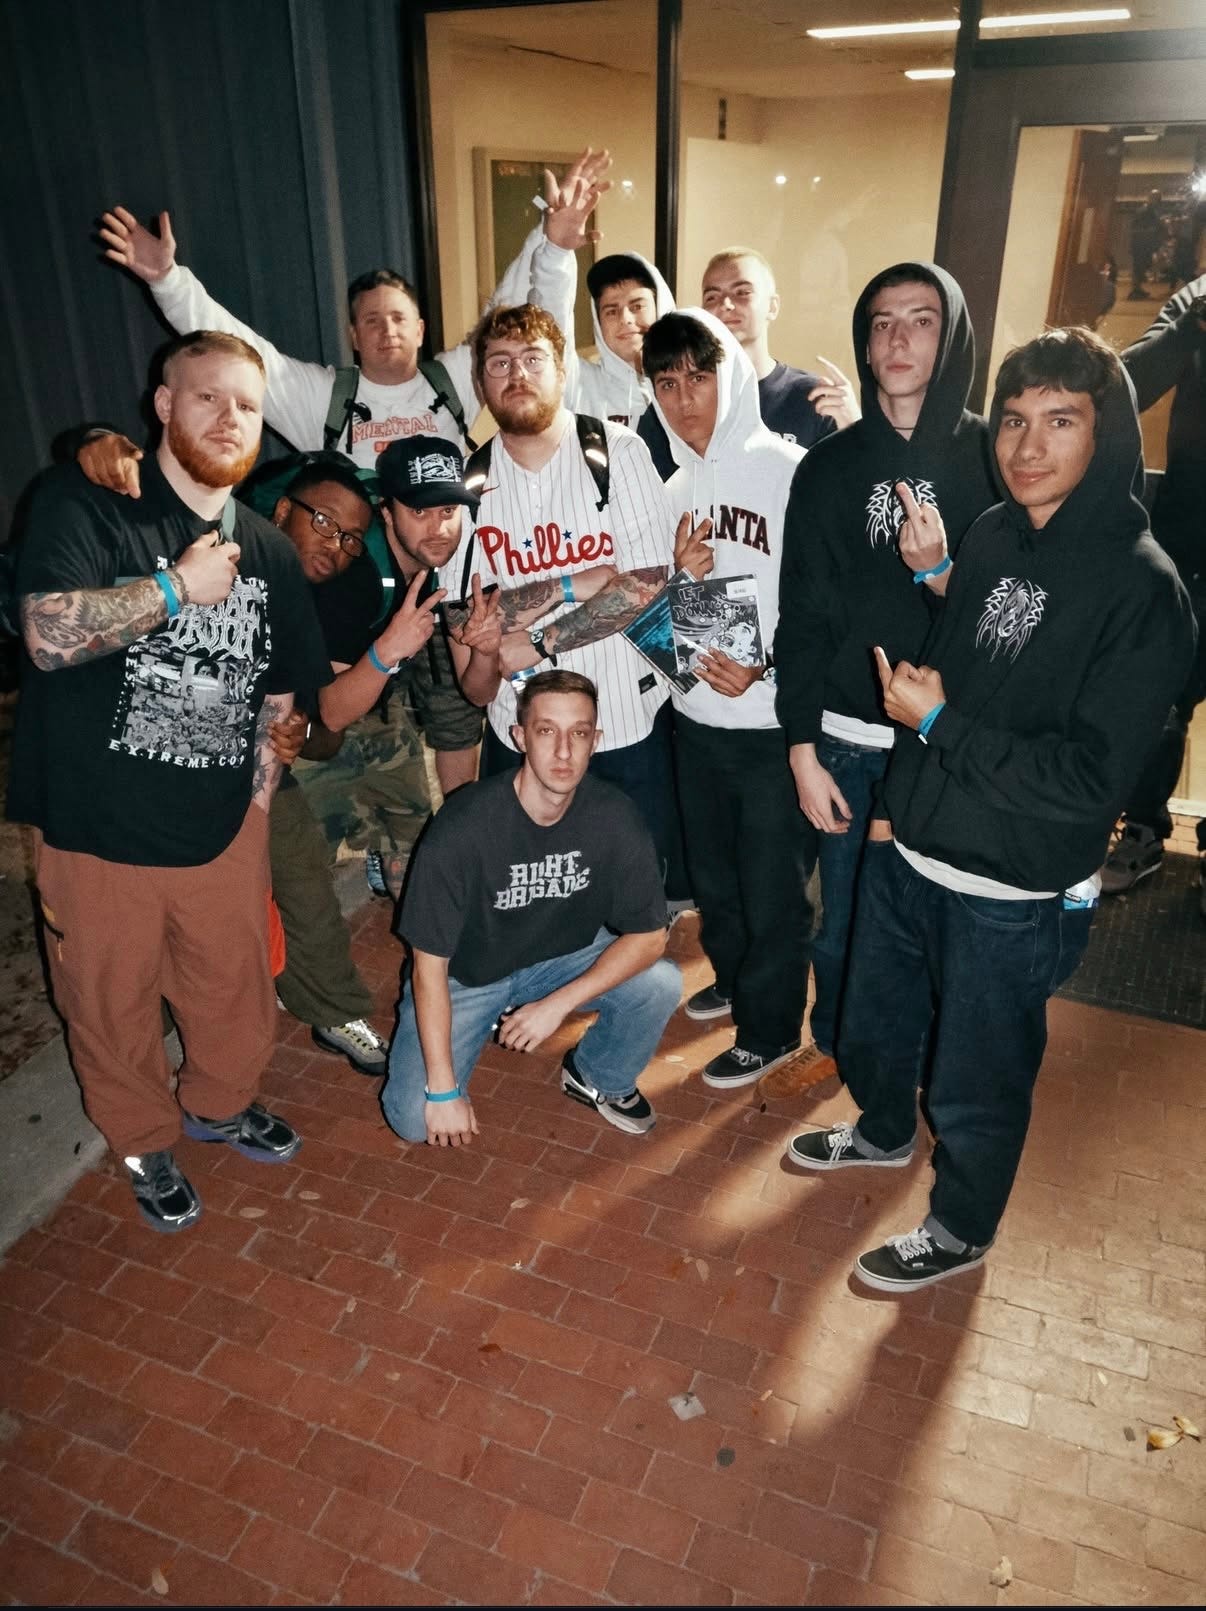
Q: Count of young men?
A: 11